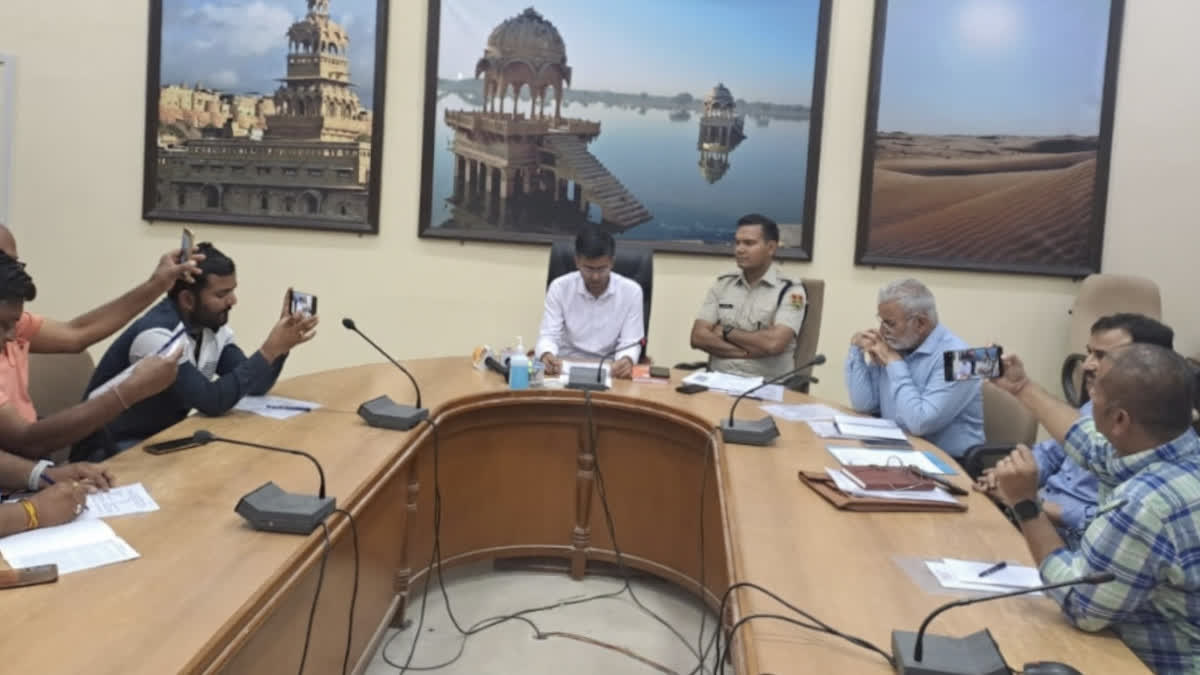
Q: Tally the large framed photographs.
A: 3